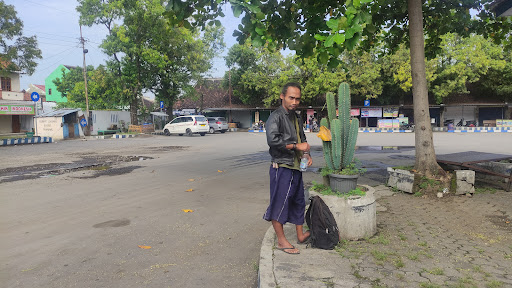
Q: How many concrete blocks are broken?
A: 2